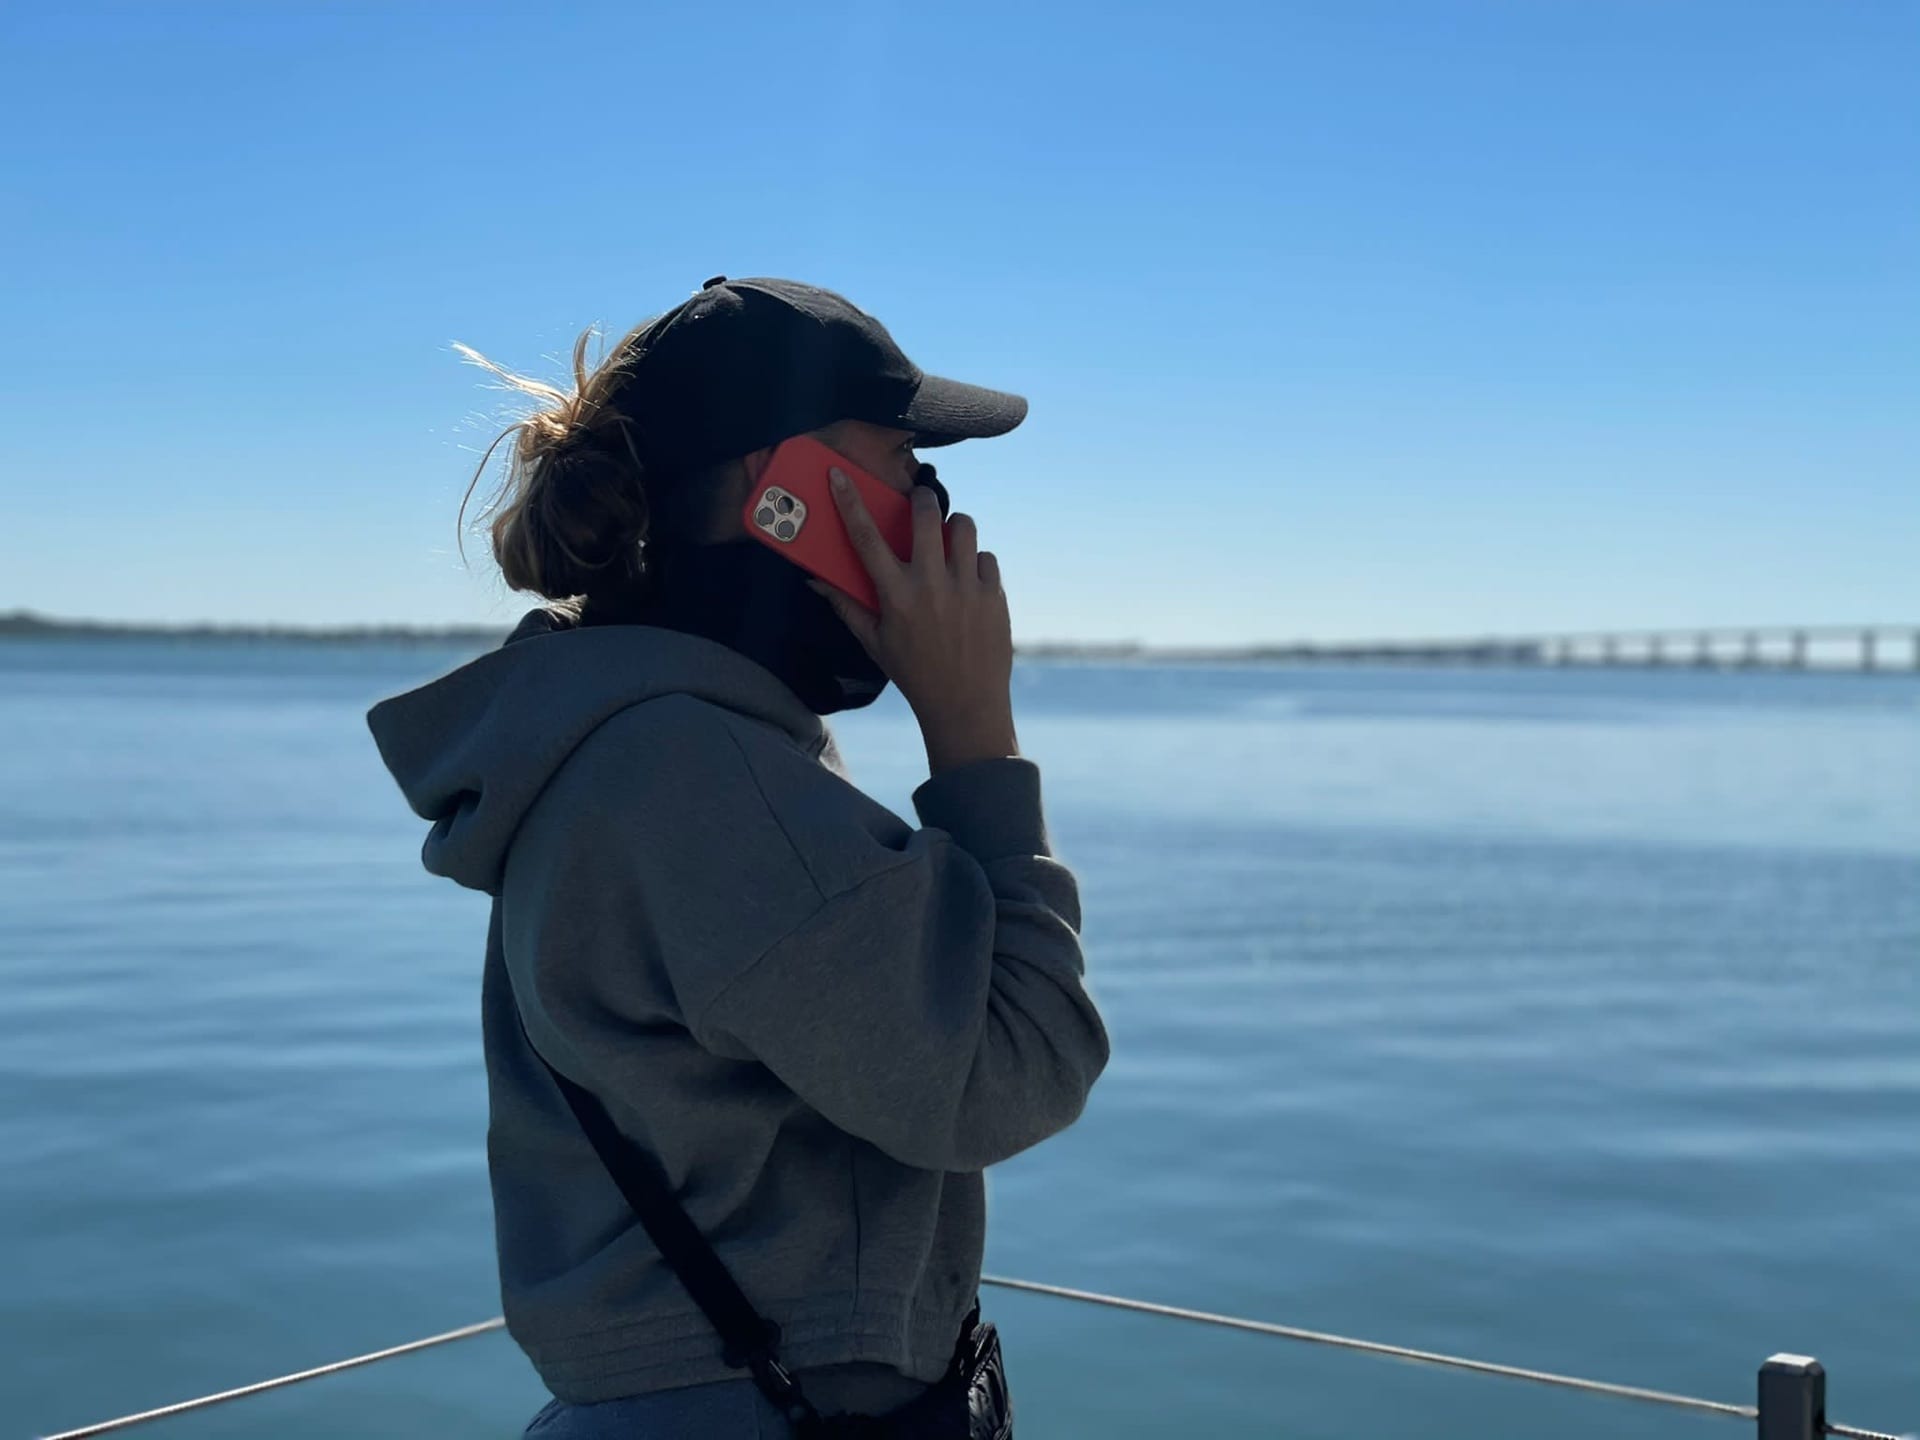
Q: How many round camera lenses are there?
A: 3